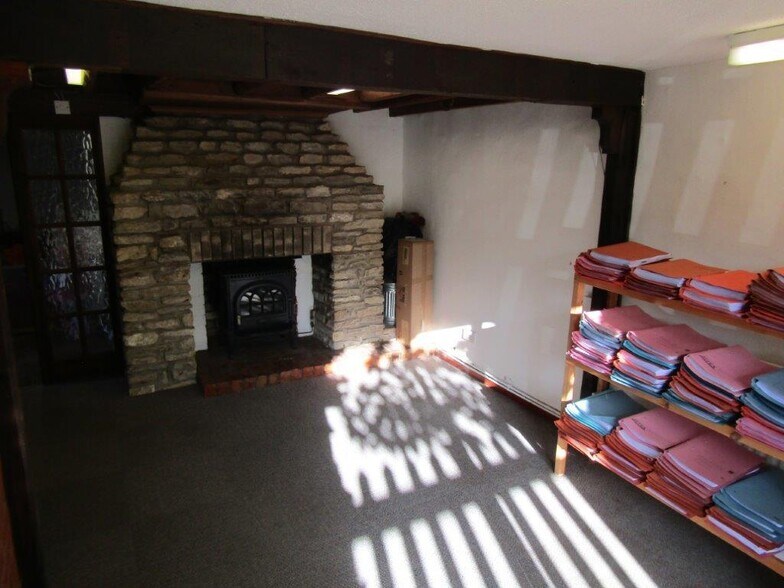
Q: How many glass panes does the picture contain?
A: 10